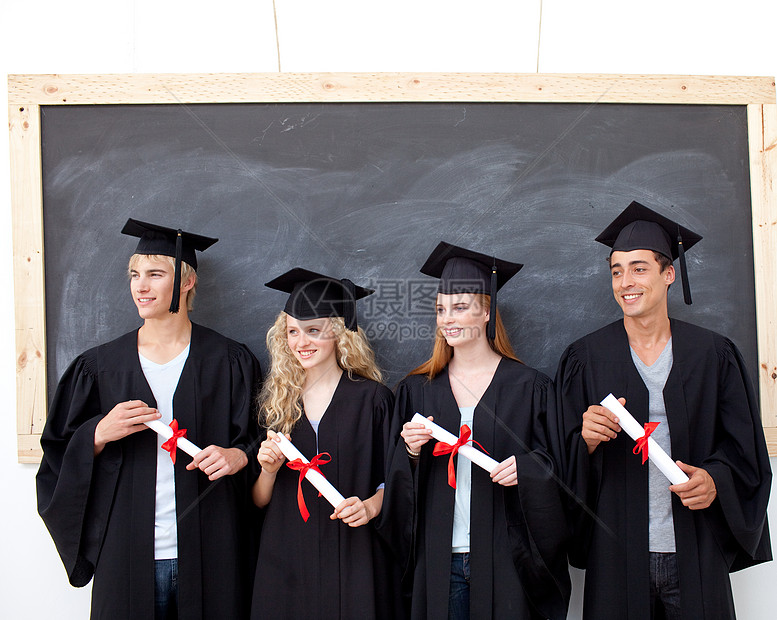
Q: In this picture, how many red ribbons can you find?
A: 4